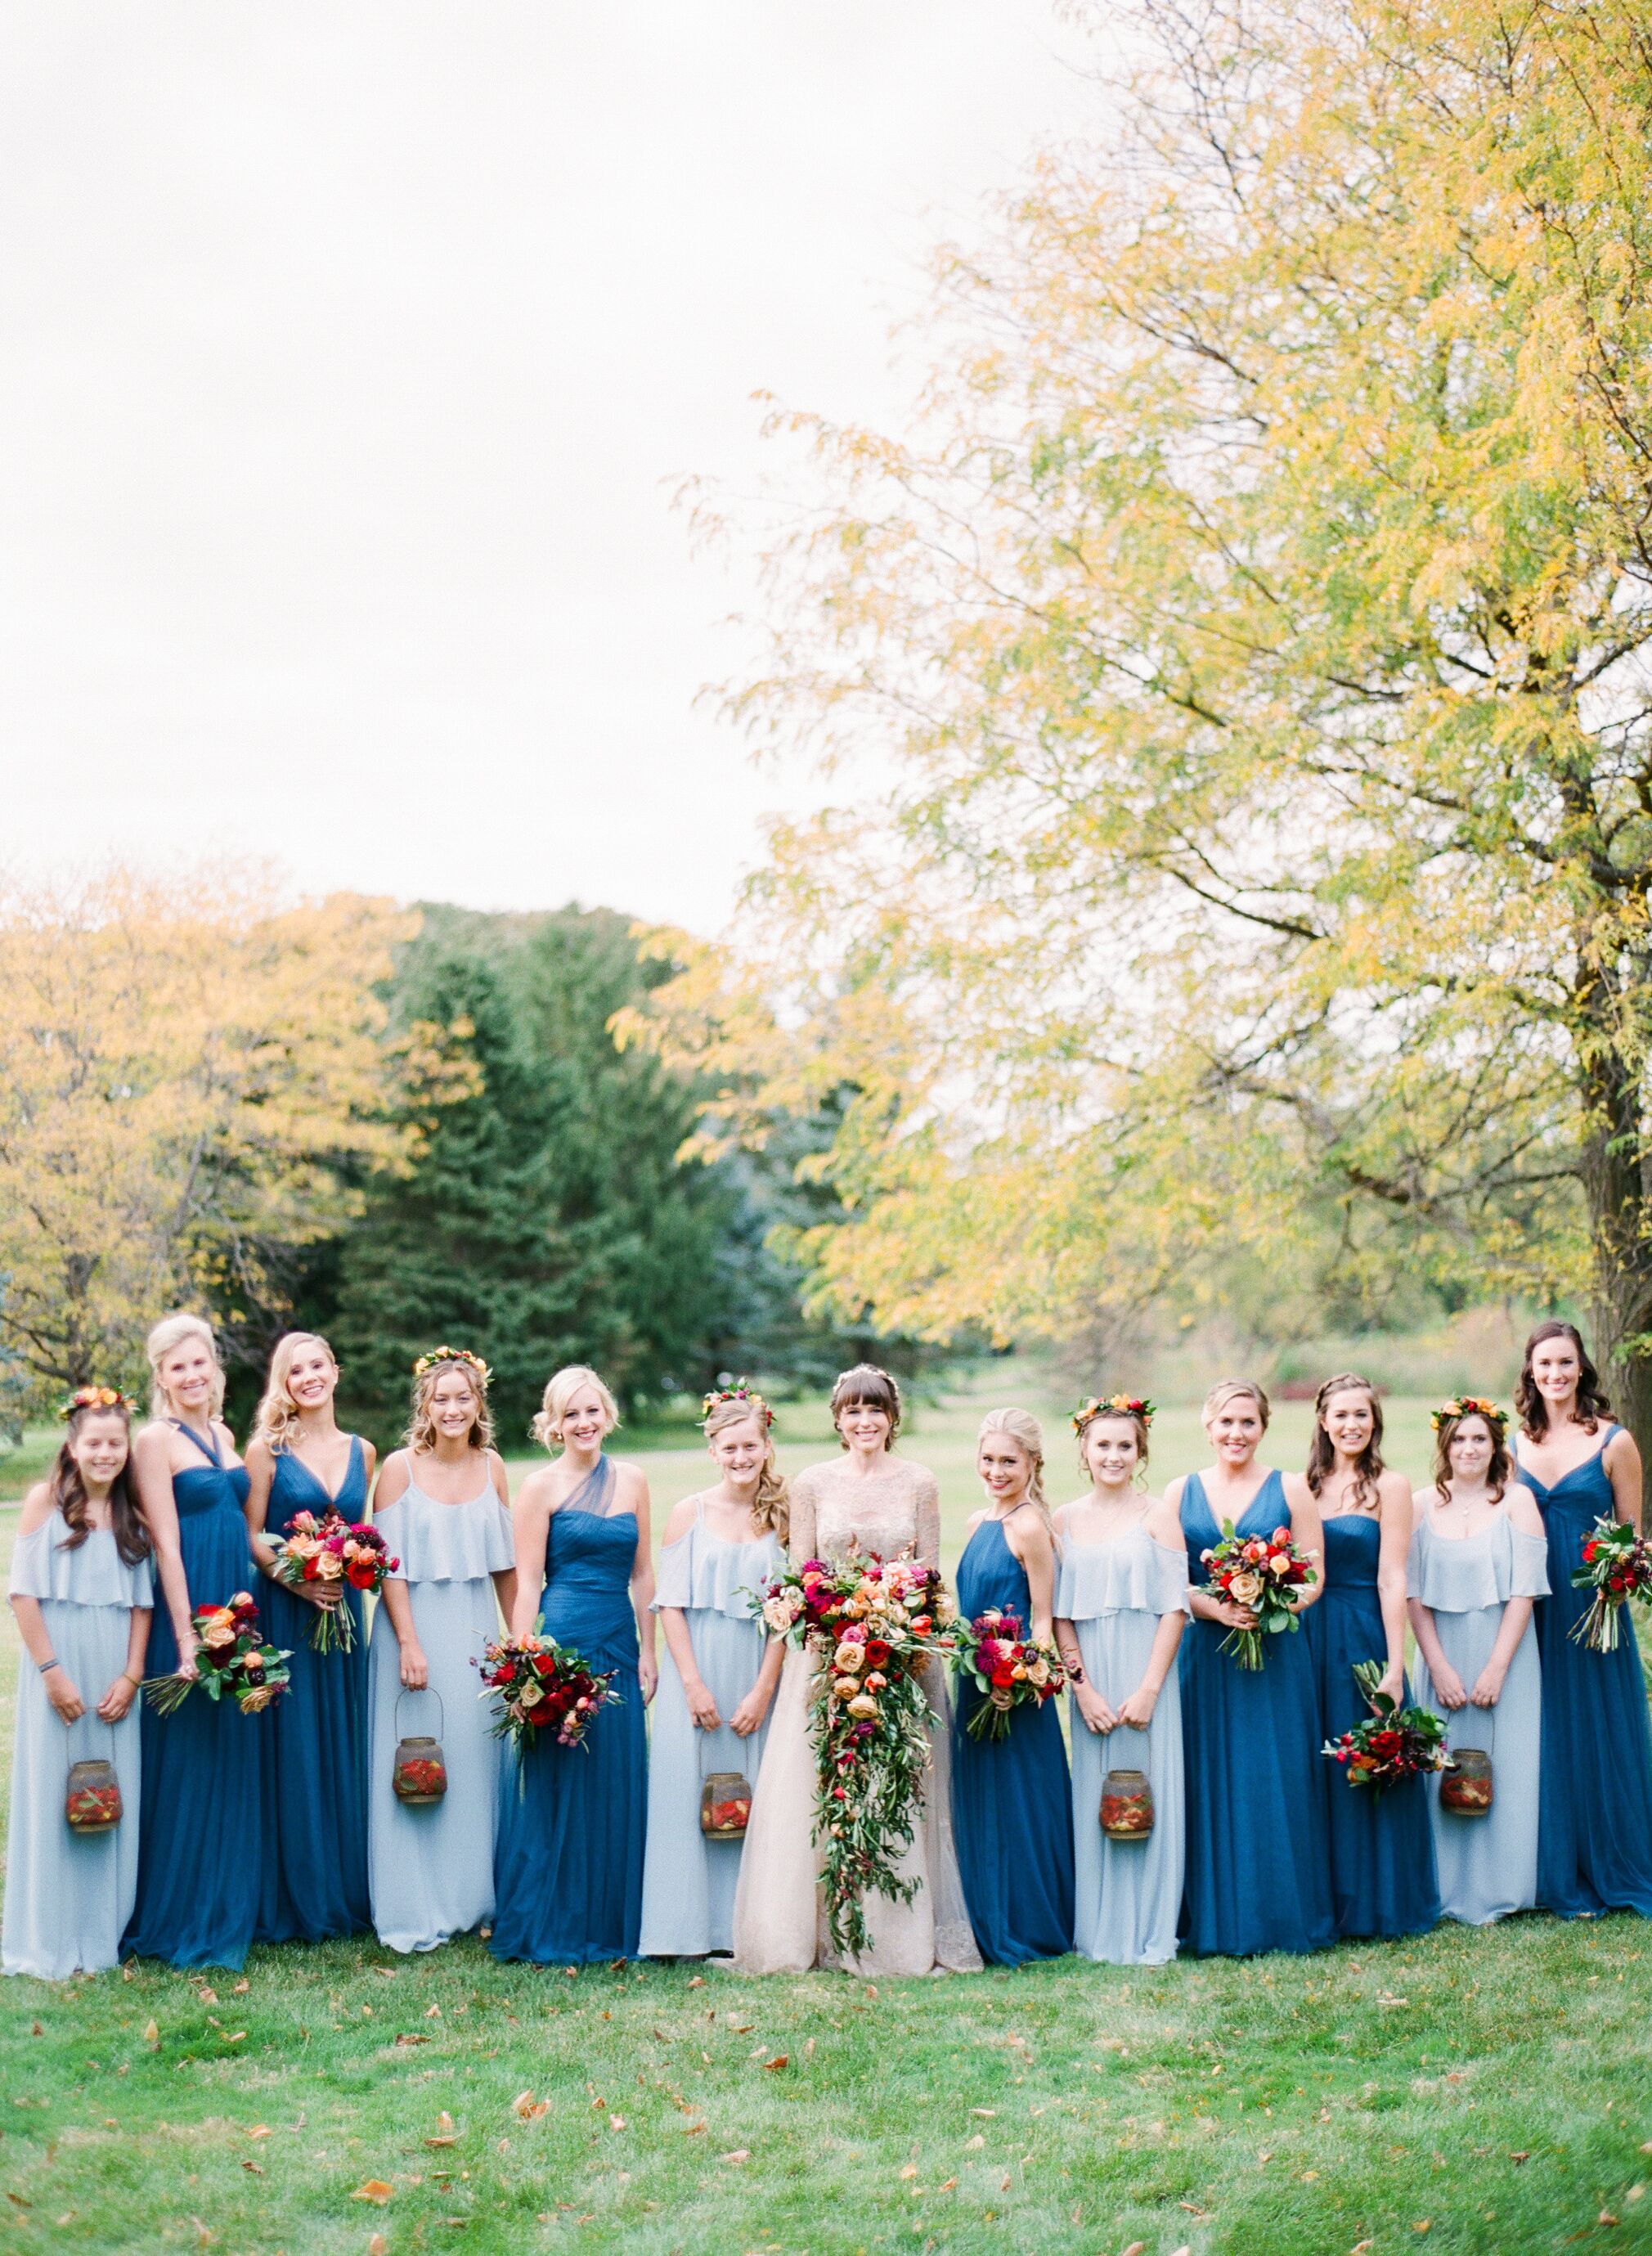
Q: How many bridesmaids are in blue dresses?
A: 12